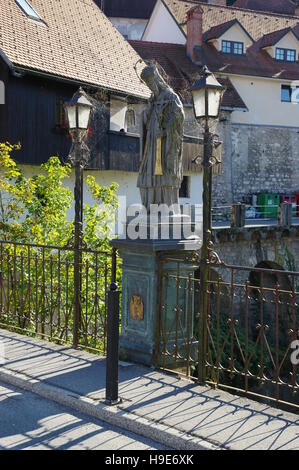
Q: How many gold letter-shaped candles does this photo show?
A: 0